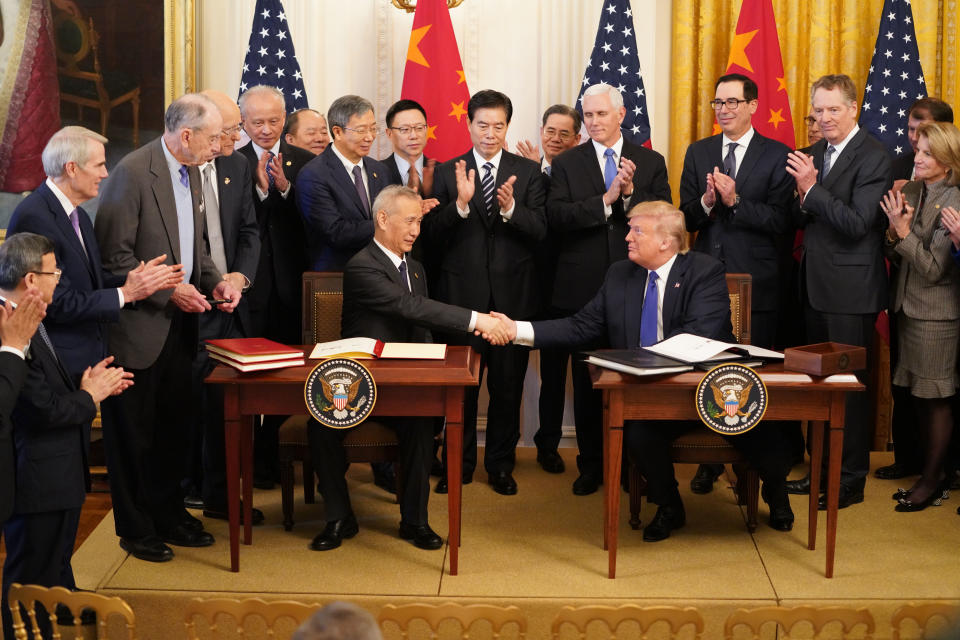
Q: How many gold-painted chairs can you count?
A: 6